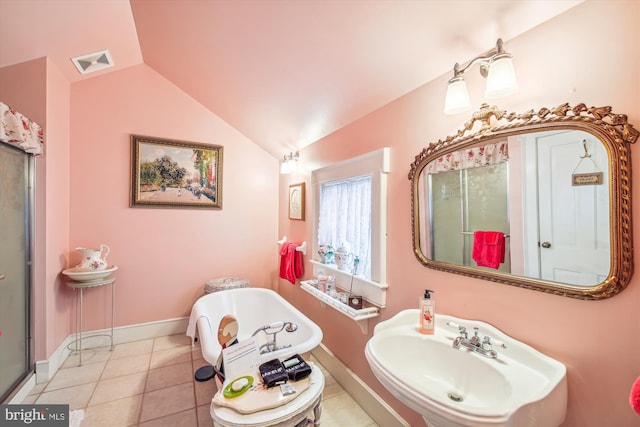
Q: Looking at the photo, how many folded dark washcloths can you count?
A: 2